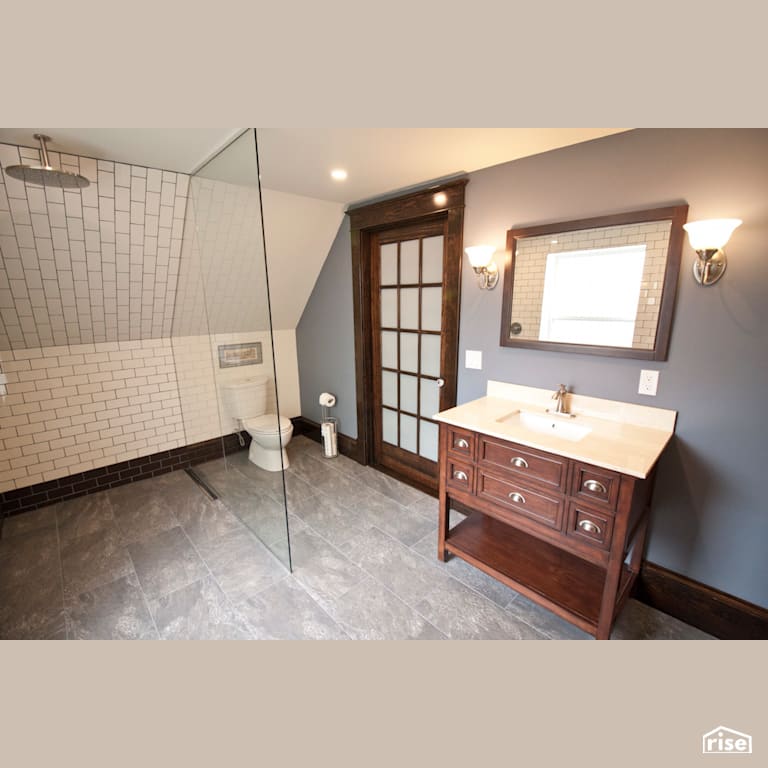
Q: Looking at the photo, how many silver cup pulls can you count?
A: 6